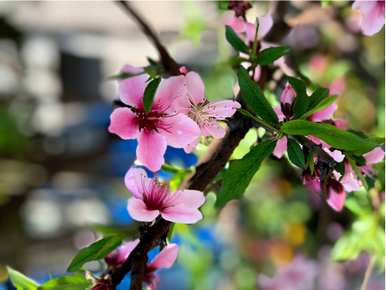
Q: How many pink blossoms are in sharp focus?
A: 3